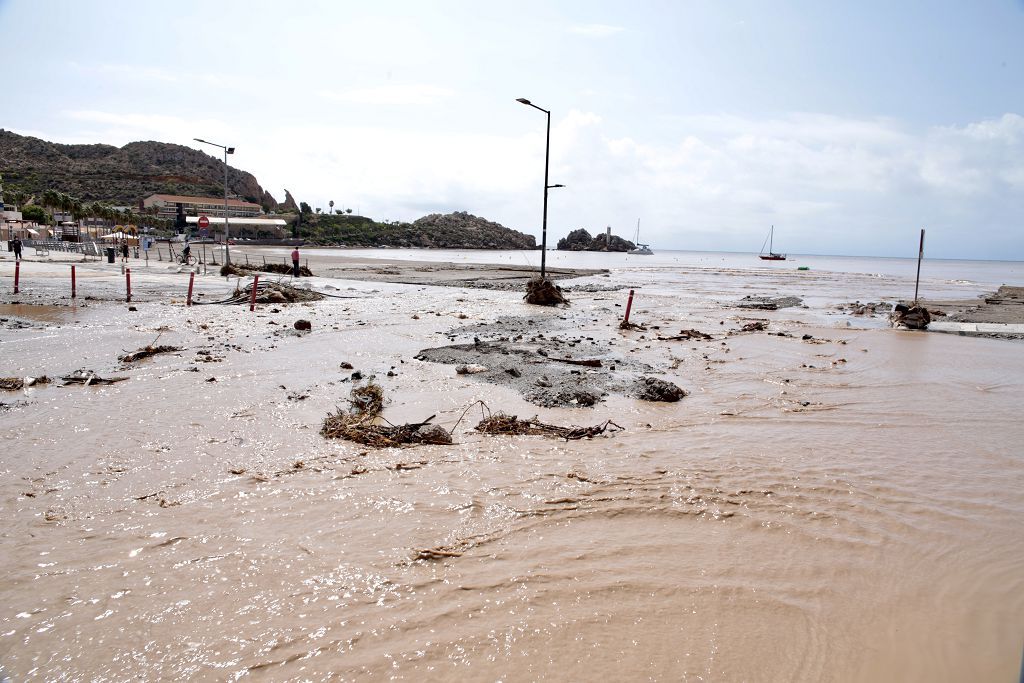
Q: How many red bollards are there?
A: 6